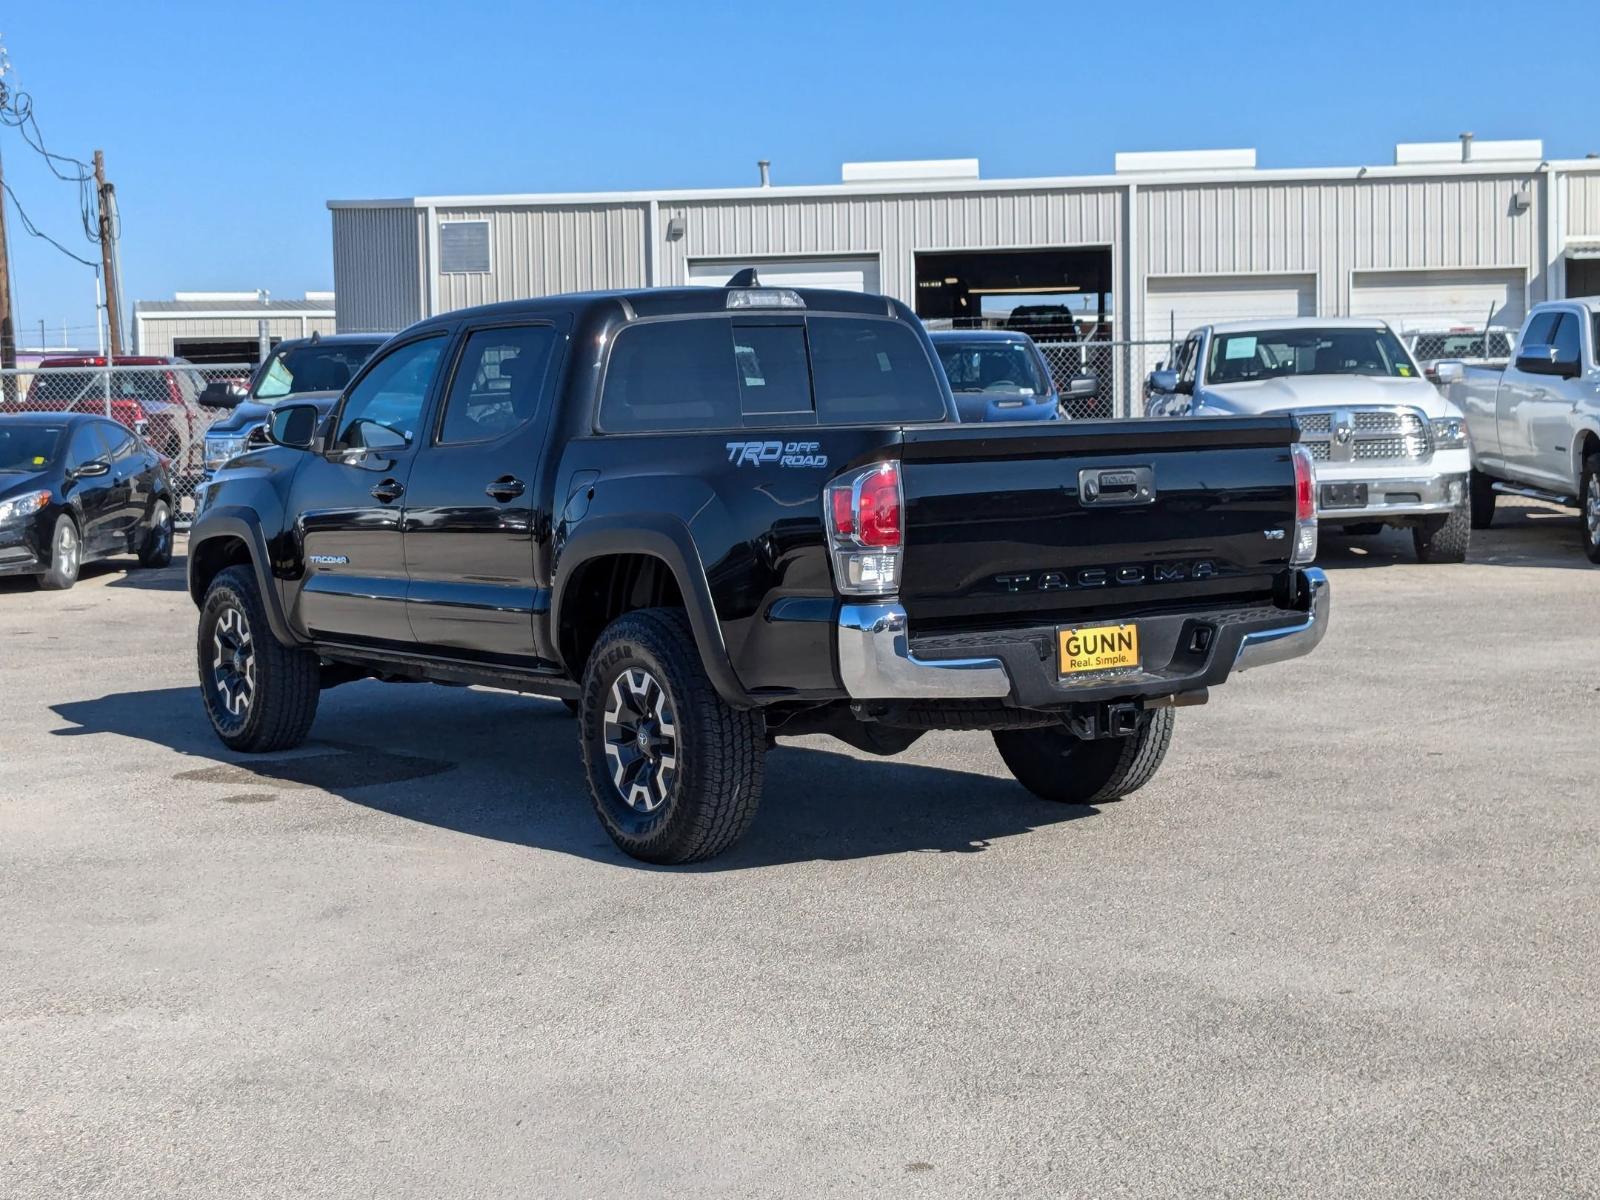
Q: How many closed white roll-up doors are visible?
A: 3